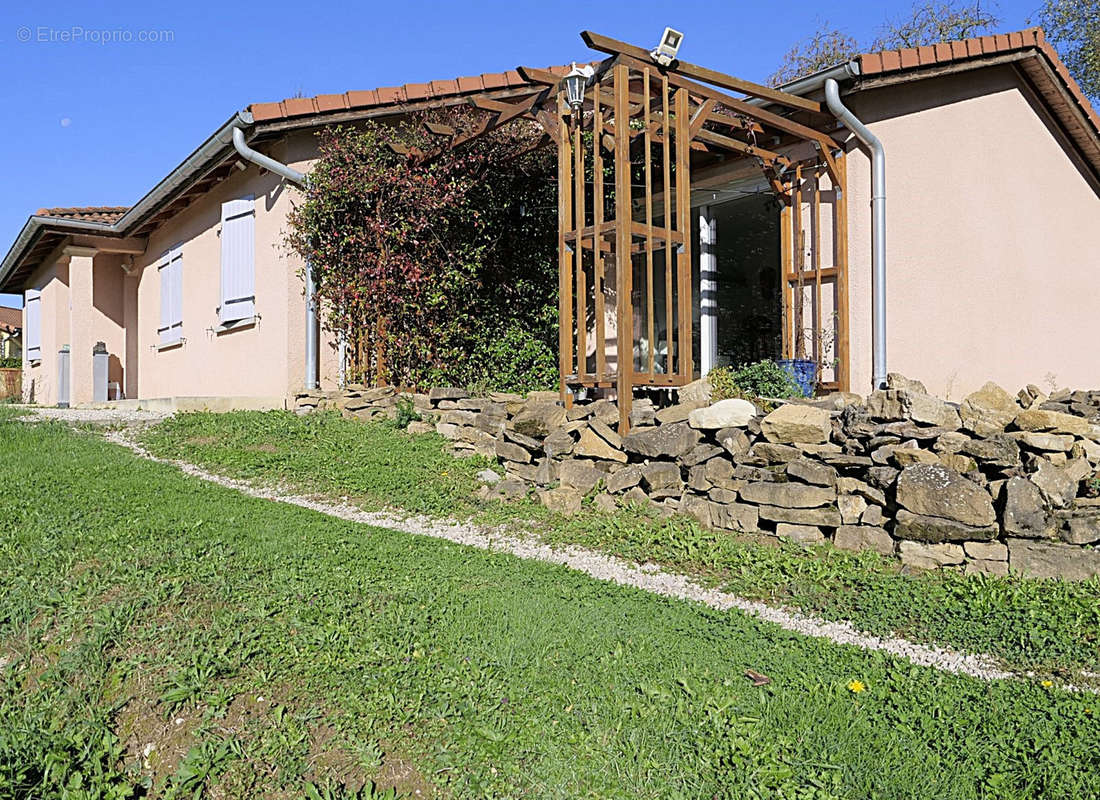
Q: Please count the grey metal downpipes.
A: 2